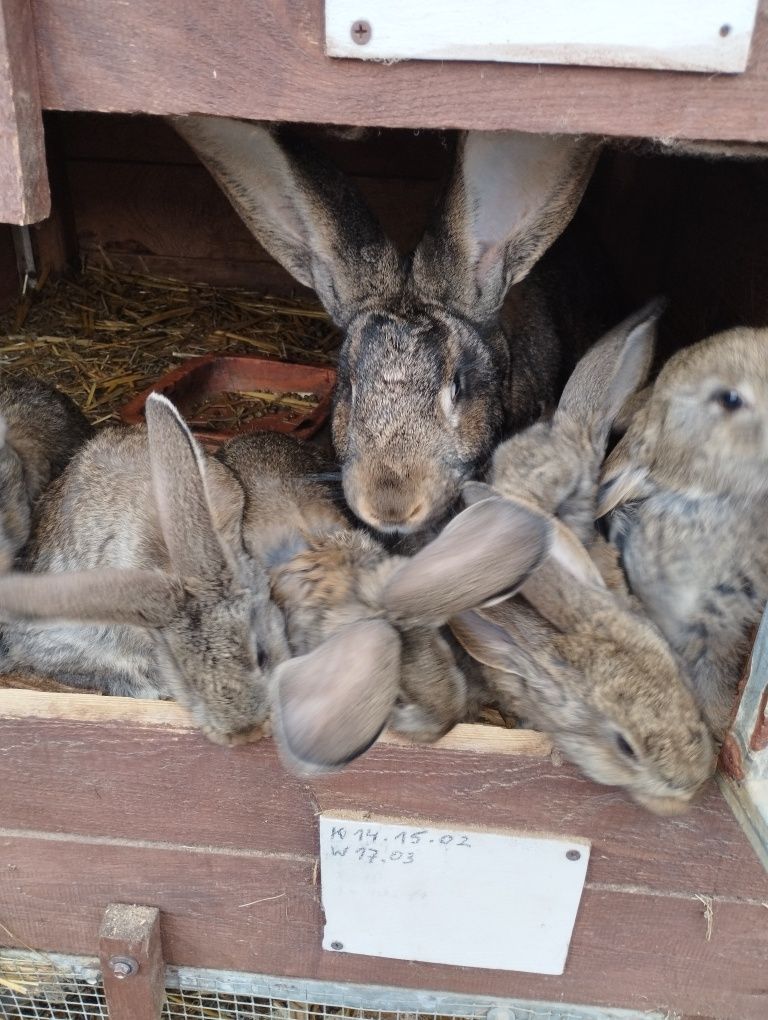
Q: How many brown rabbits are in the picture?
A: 7